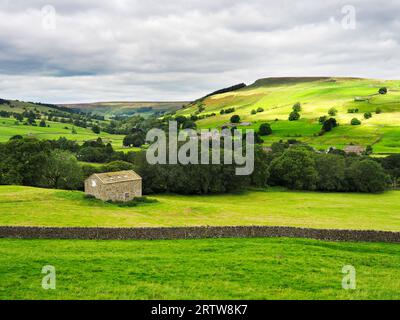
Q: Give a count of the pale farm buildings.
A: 1